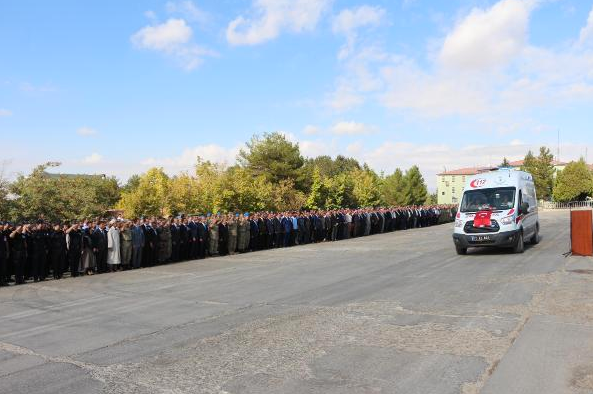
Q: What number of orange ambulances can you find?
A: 0